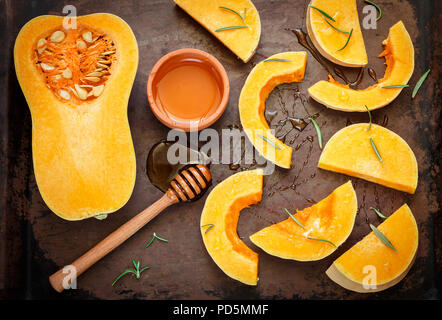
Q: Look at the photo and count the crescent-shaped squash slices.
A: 3